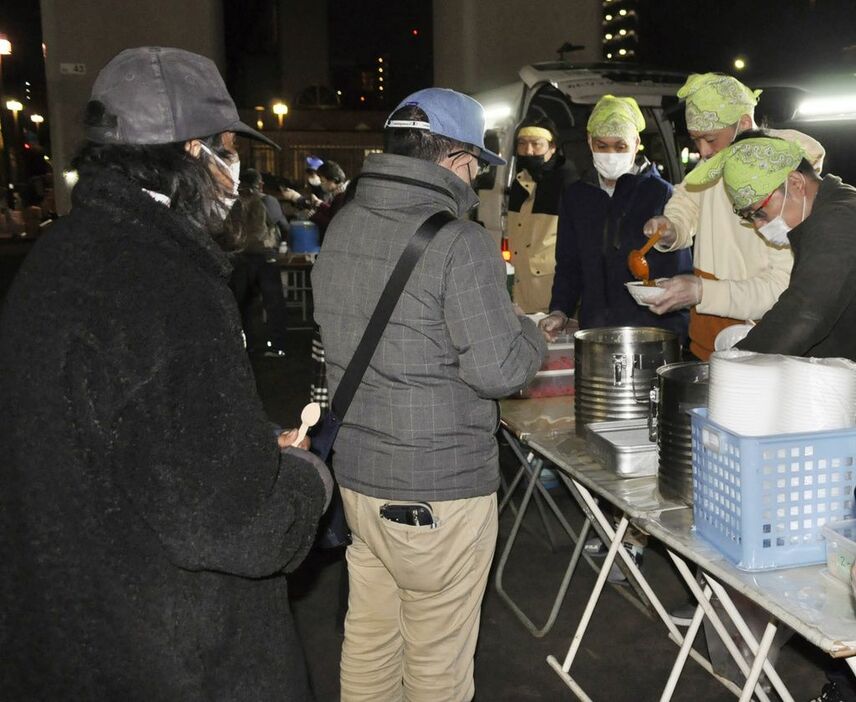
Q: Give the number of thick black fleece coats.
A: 1